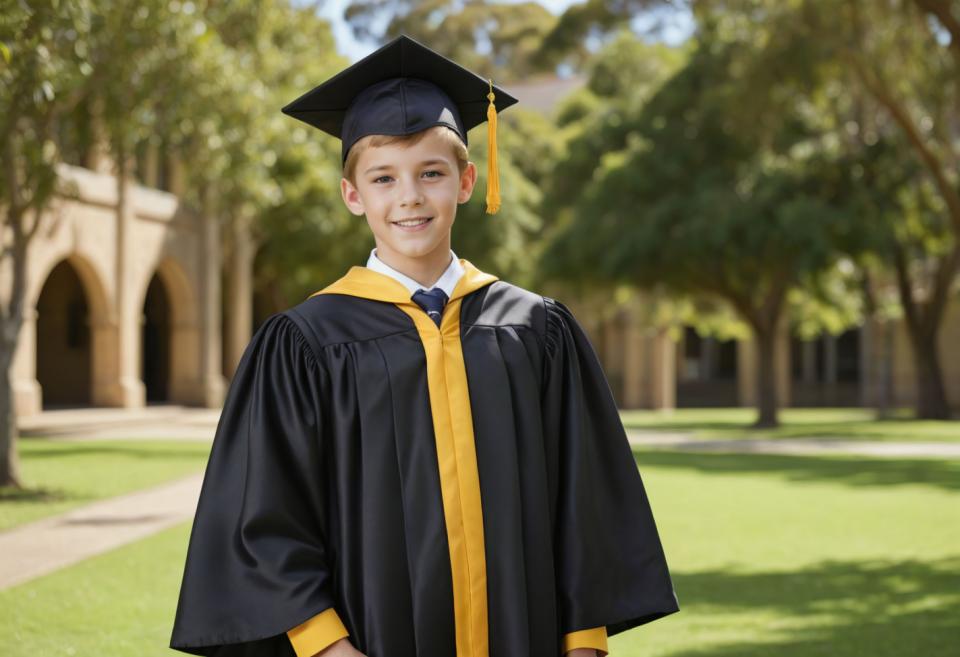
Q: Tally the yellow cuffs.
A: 2